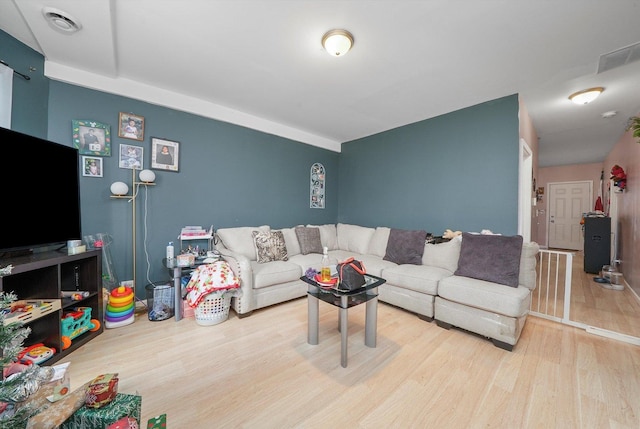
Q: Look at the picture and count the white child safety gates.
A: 1